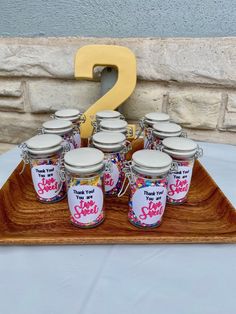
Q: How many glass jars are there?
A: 11